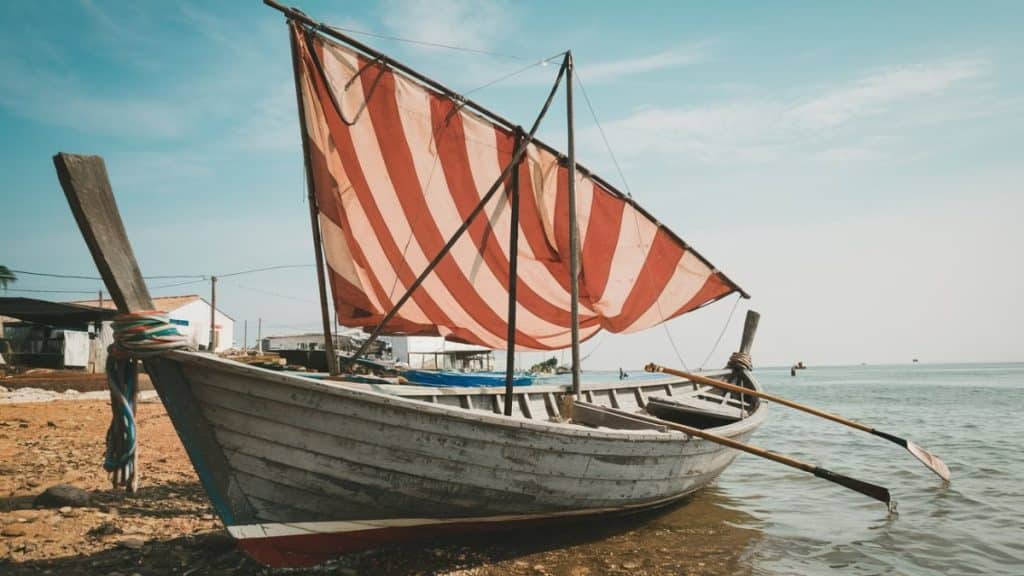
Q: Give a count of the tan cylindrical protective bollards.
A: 0